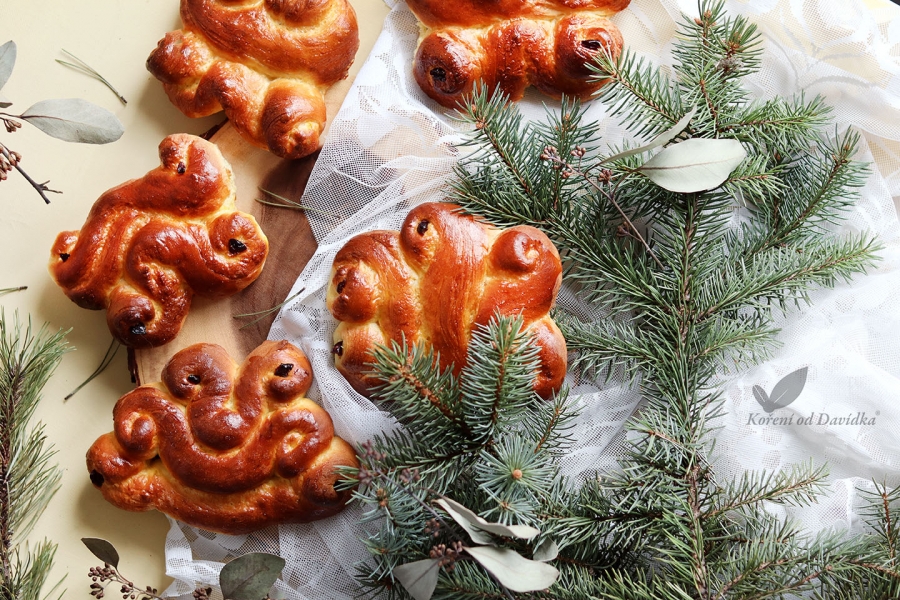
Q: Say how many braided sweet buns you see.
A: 5